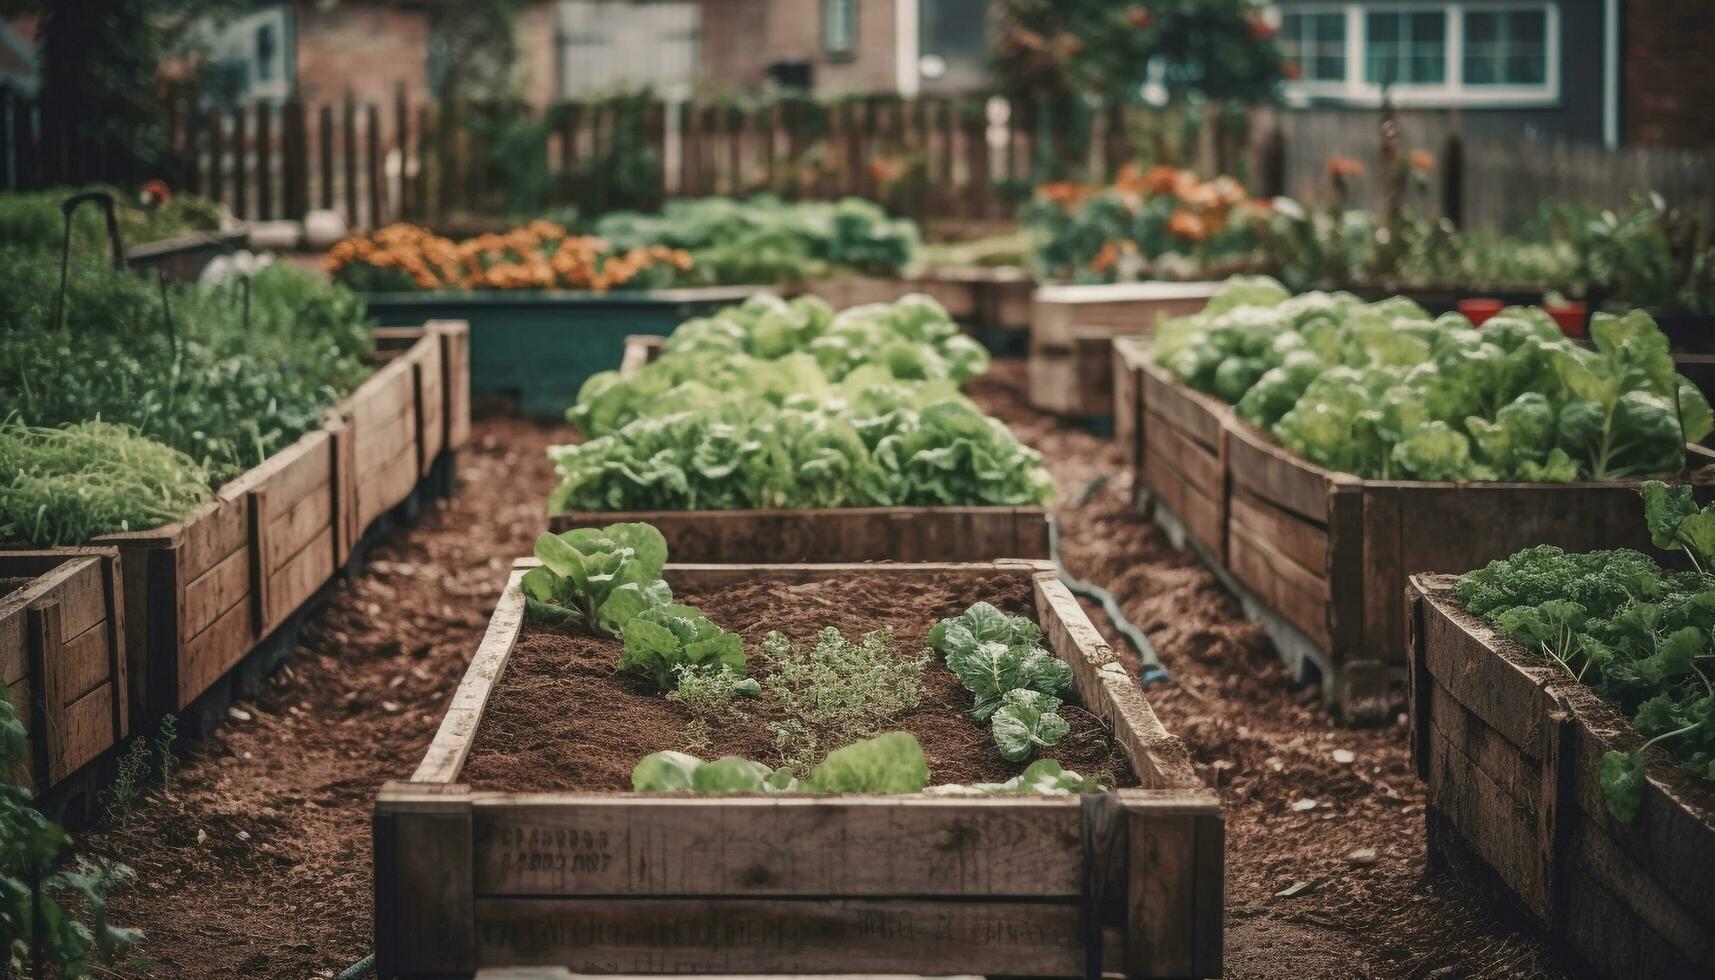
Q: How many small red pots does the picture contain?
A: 2